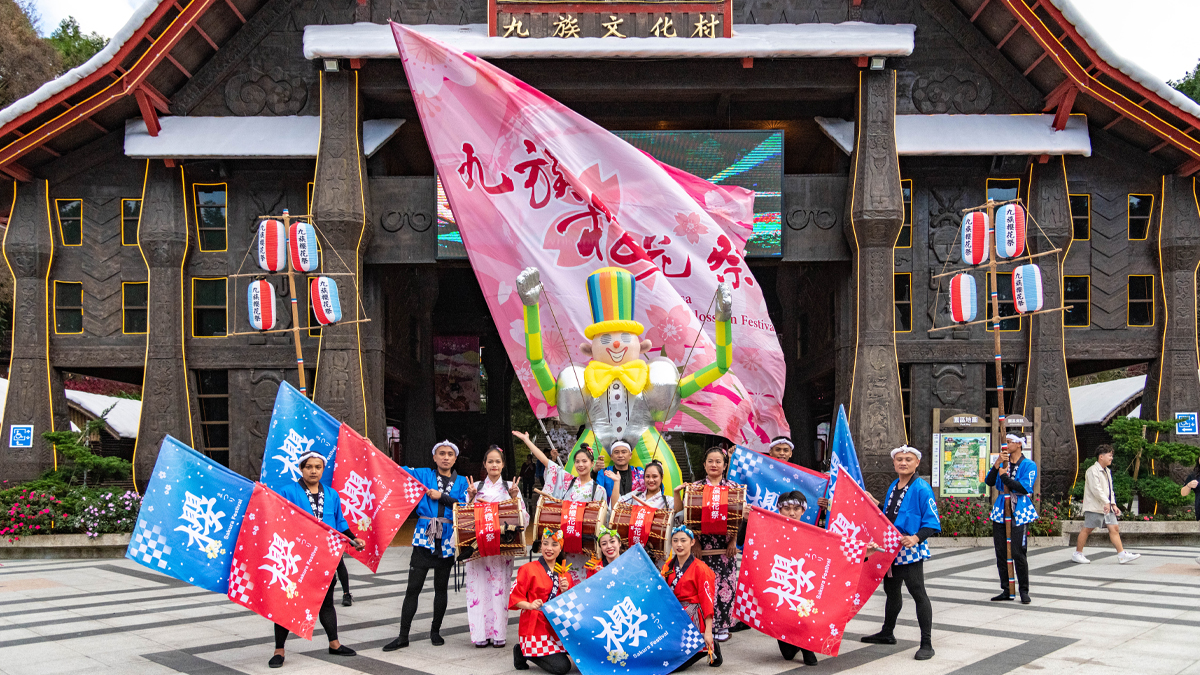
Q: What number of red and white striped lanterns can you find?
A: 8